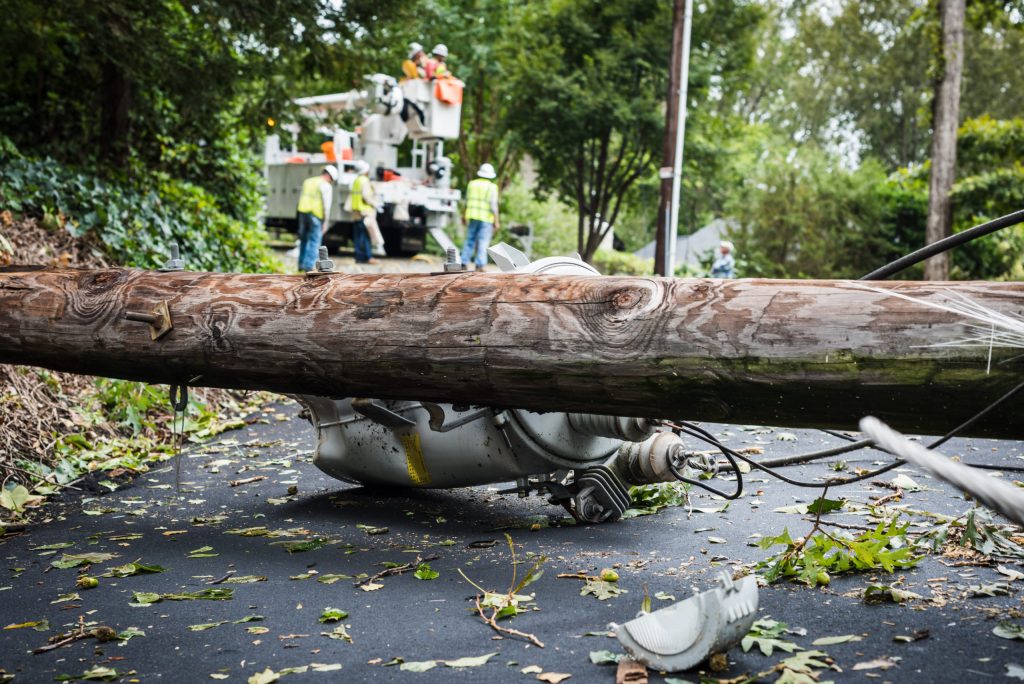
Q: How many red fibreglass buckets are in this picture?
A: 0